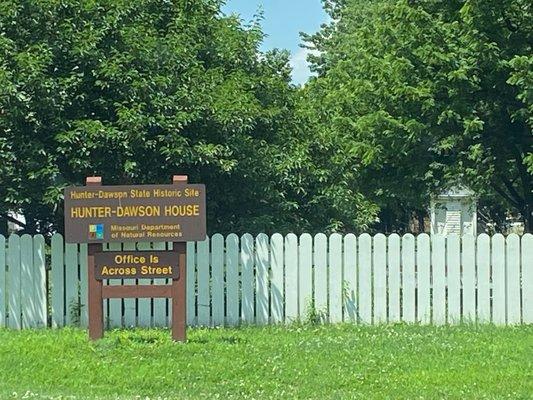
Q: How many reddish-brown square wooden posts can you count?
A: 2